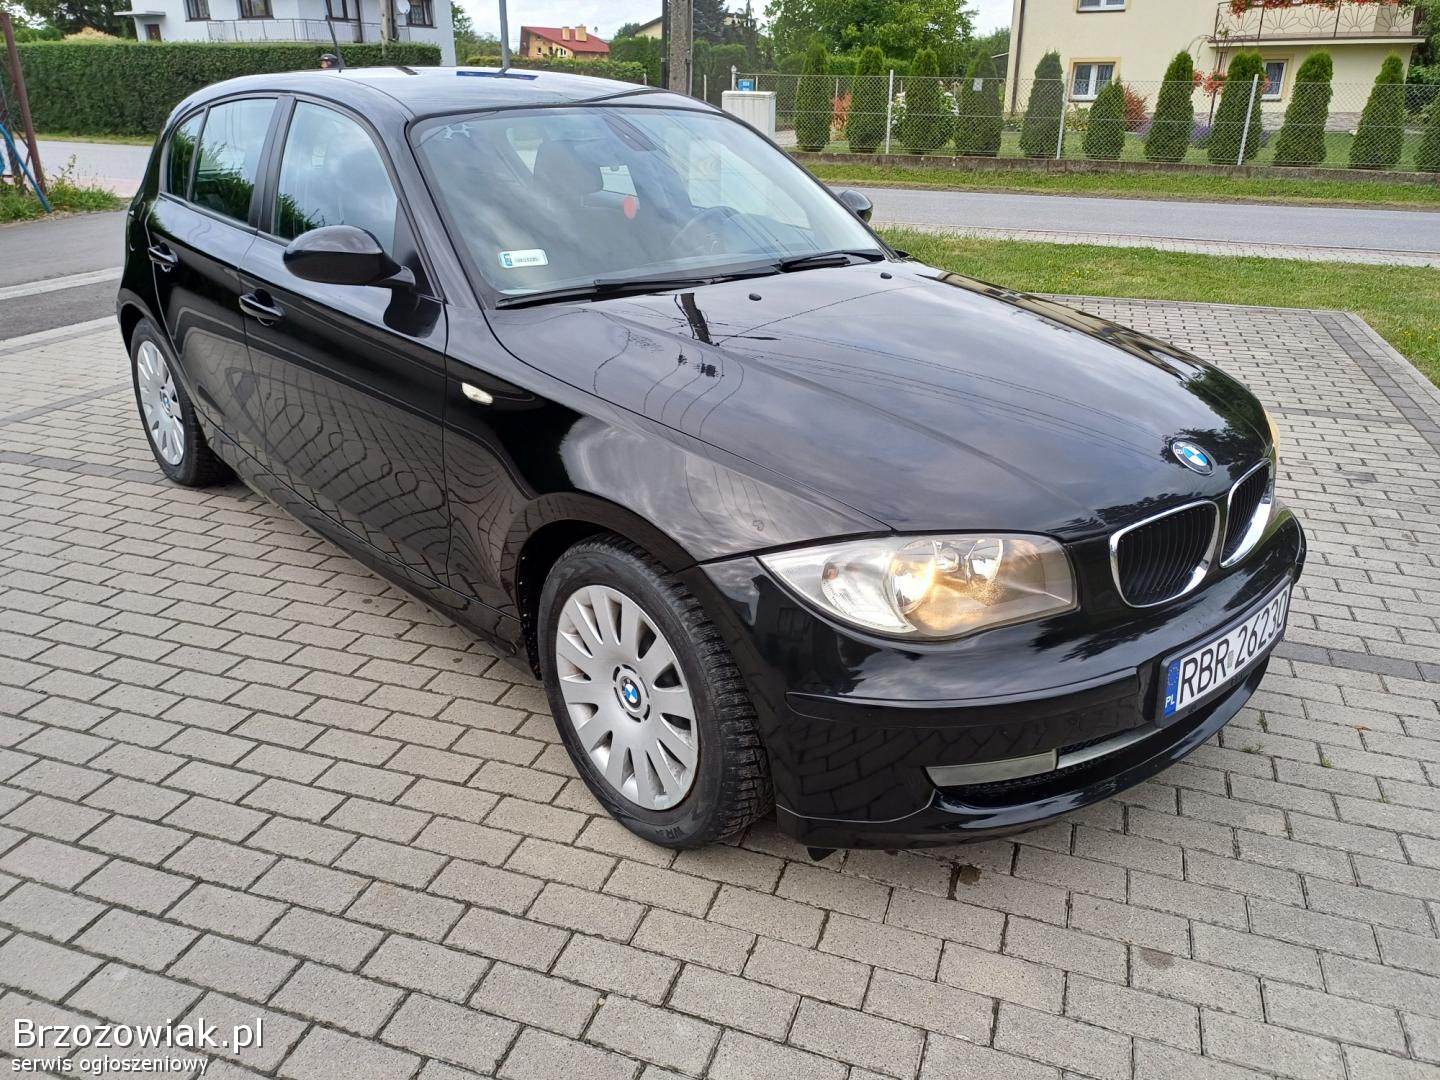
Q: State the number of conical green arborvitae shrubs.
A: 11